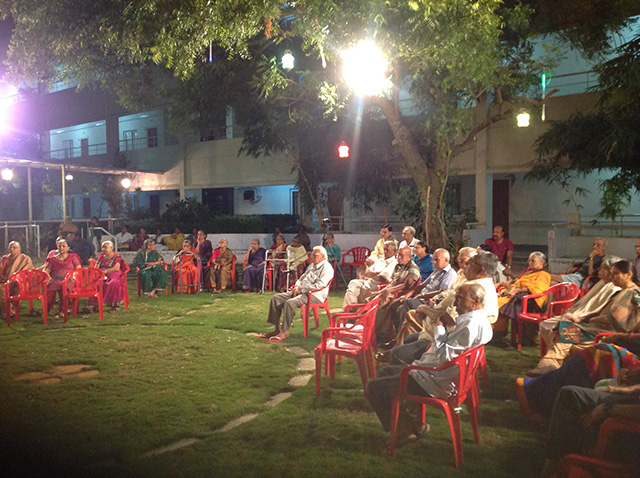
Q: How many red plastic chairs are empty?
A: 6